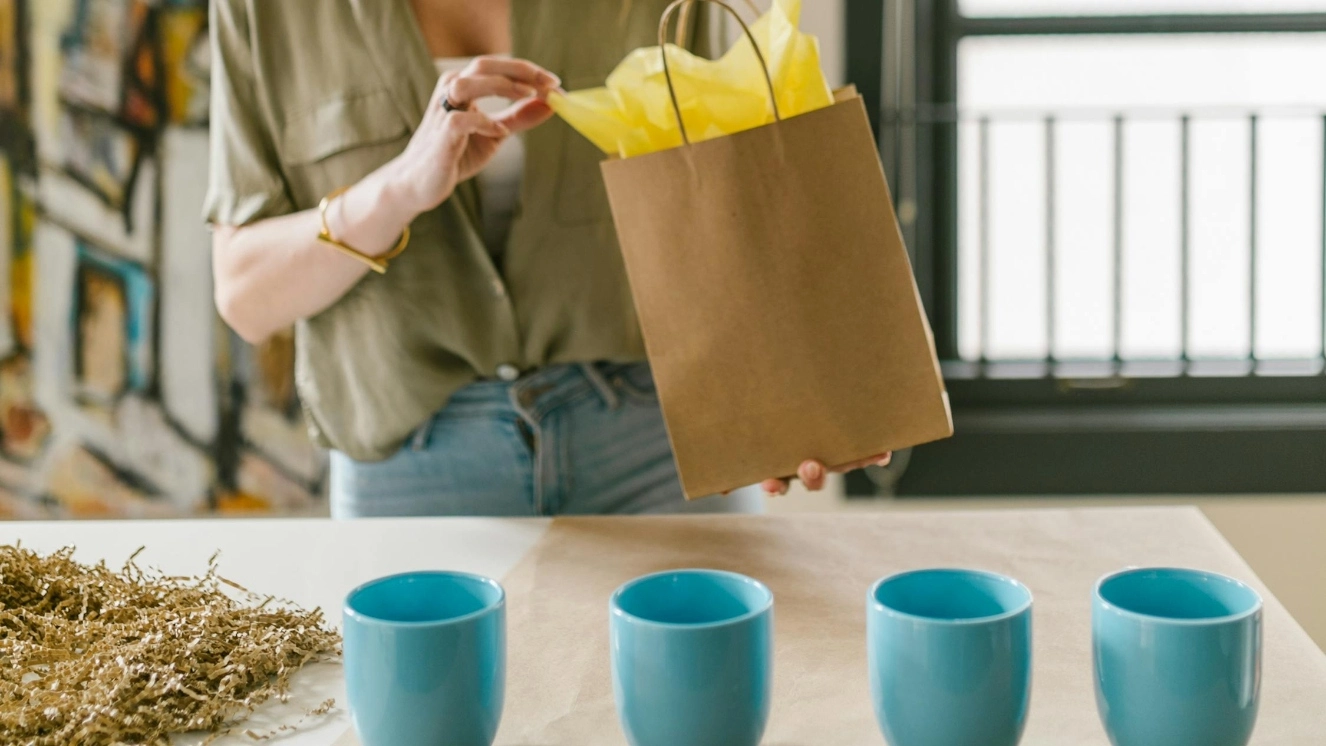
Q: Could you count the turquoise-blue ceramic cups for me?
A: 4